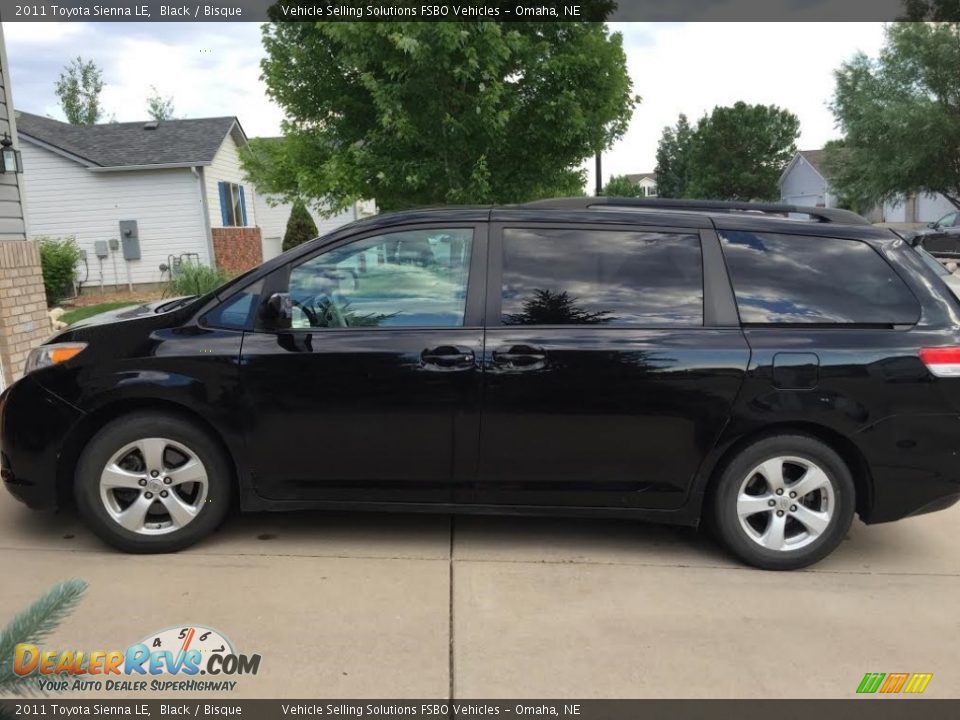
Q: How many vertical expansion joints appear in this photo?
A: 1